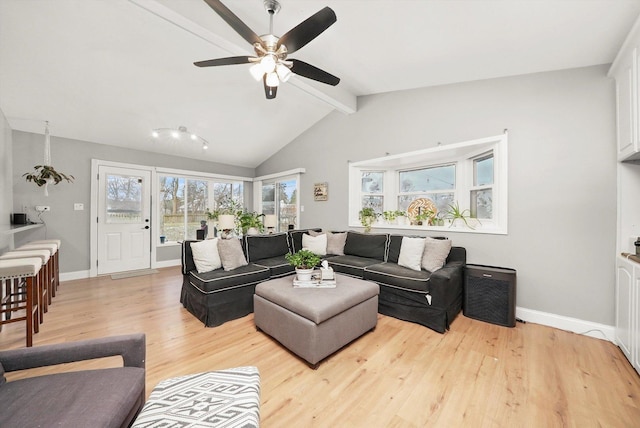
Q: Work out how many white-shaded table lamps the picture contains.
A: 2